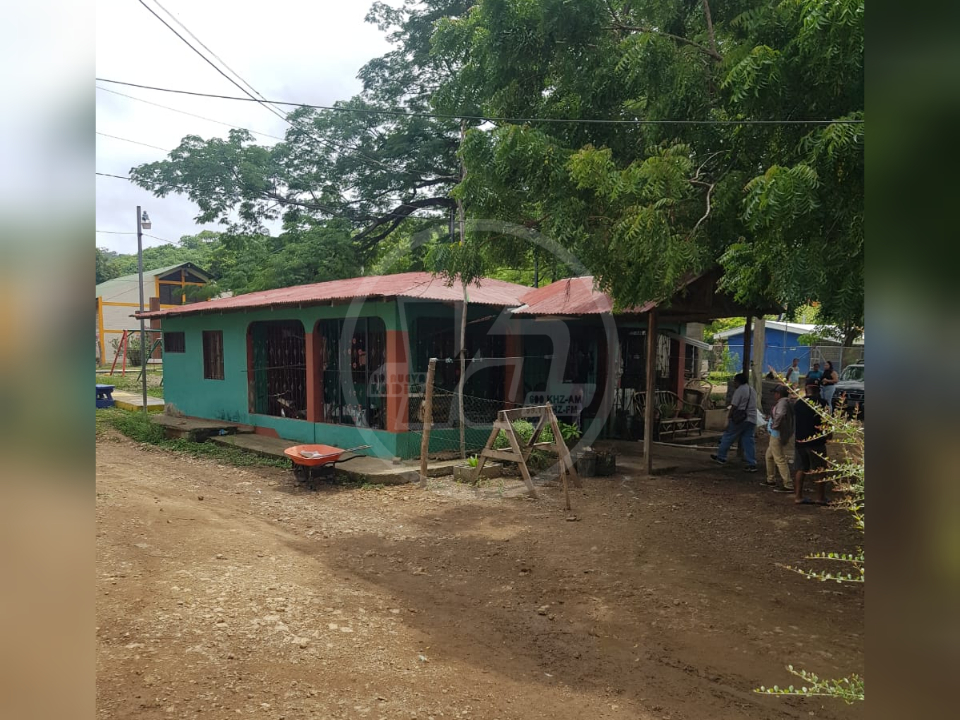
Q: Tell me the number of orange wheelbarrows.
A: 1